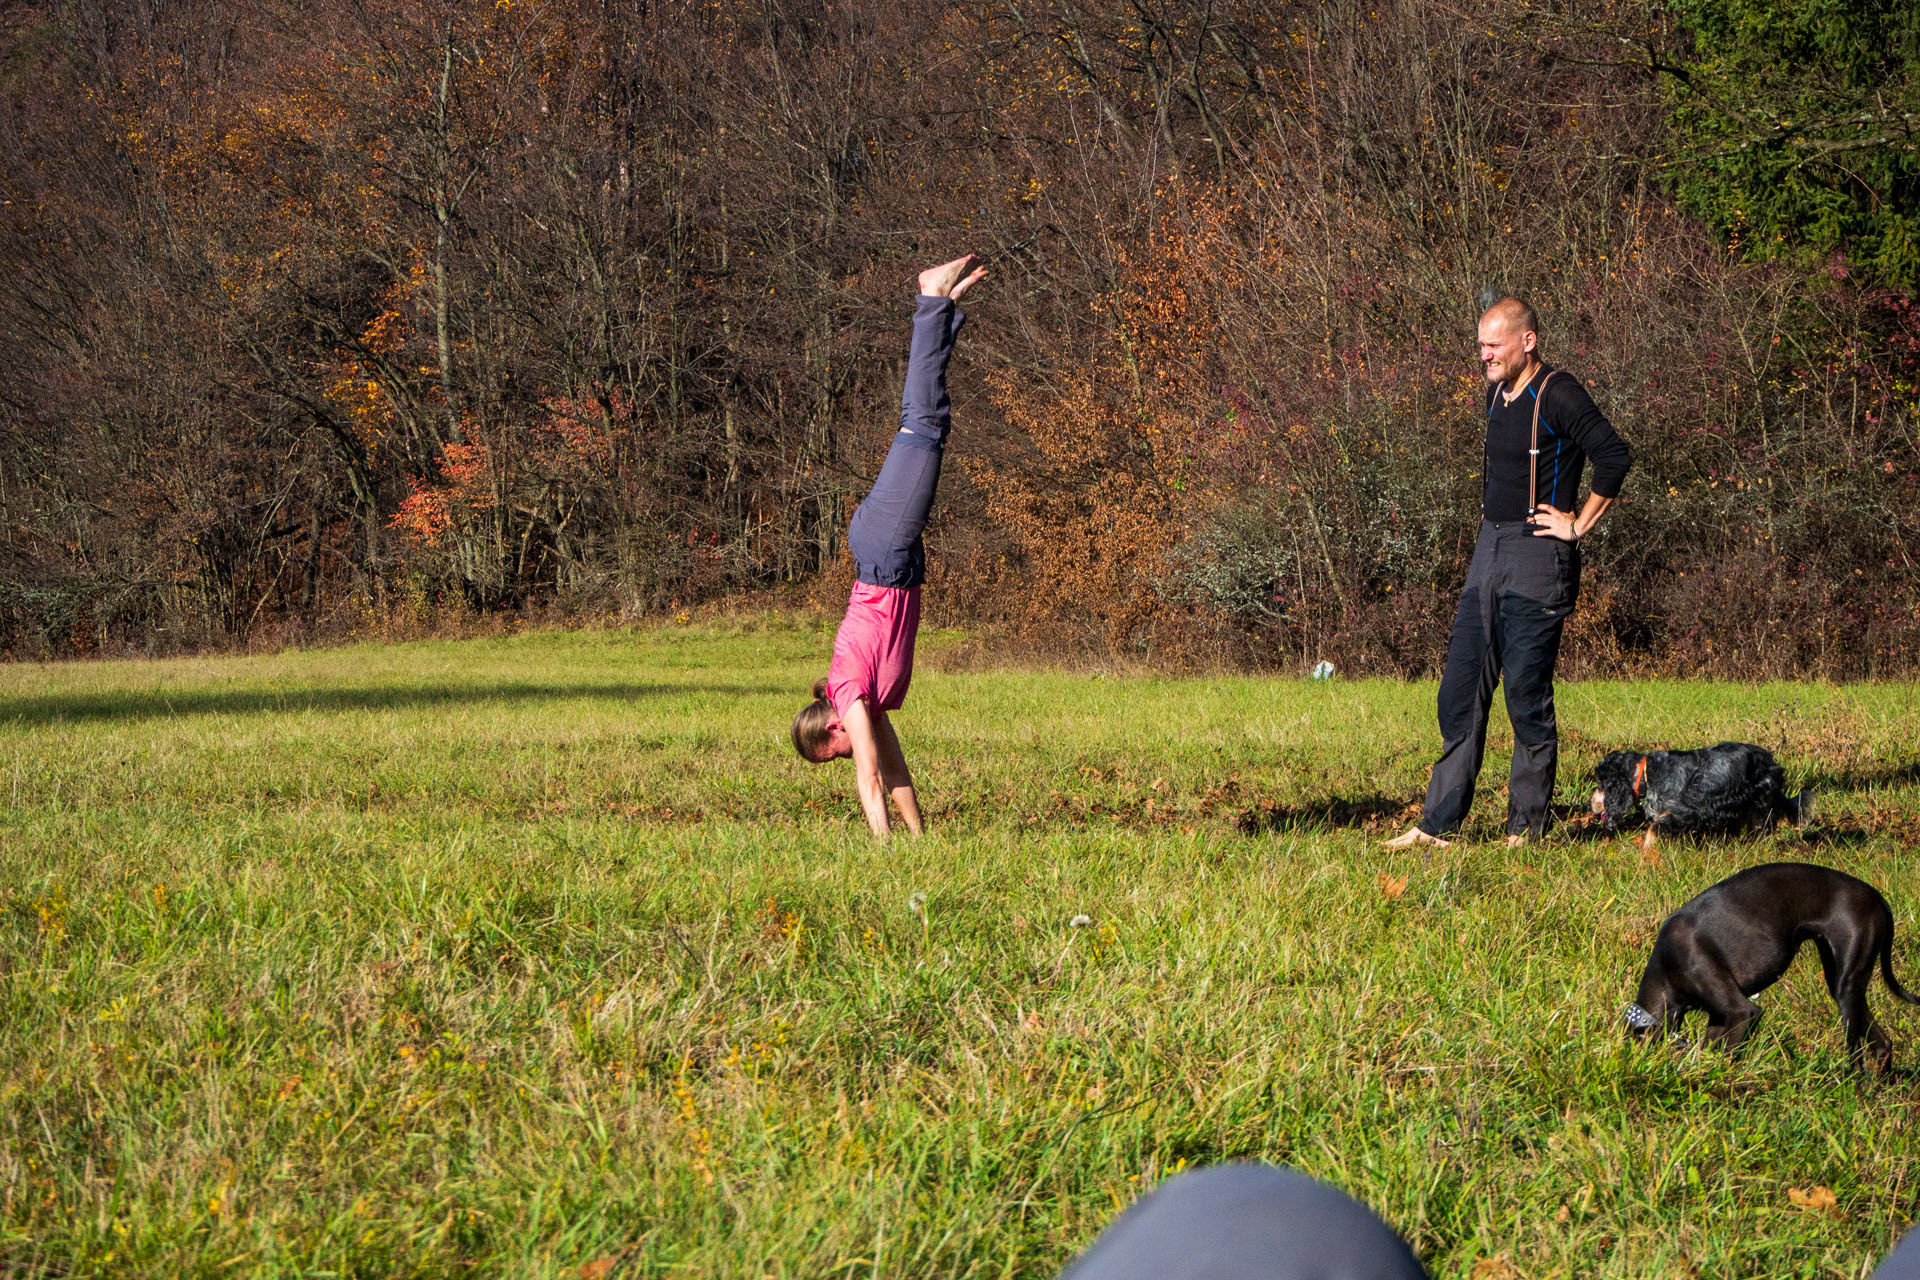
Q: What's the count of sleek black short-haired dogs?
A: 1